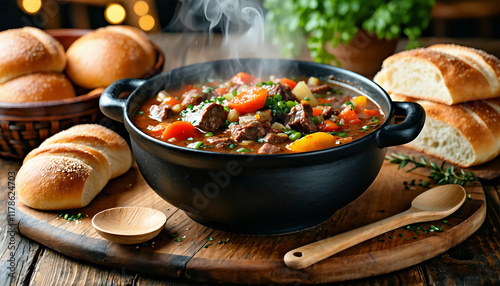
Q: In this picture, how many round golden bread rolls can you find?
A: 3